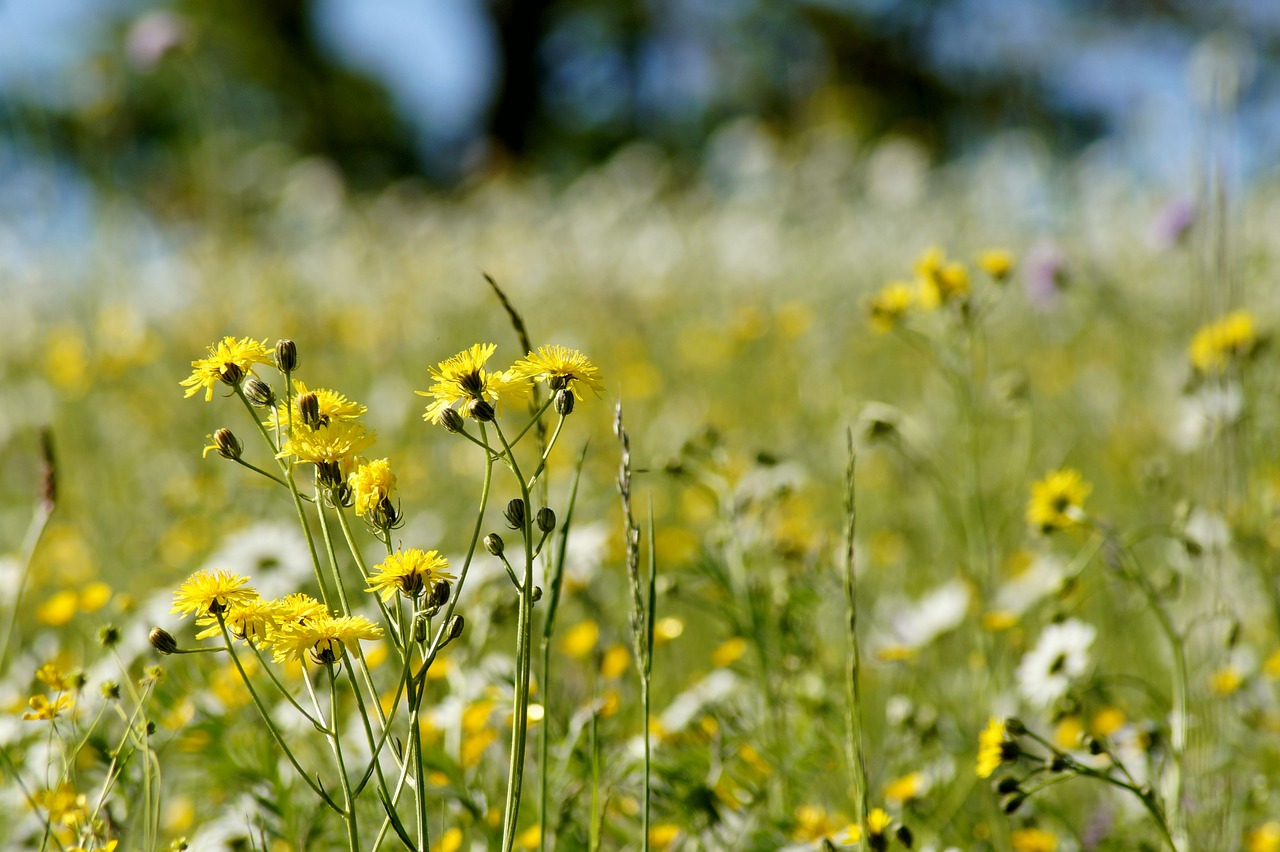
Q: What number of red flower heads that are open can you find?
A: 0